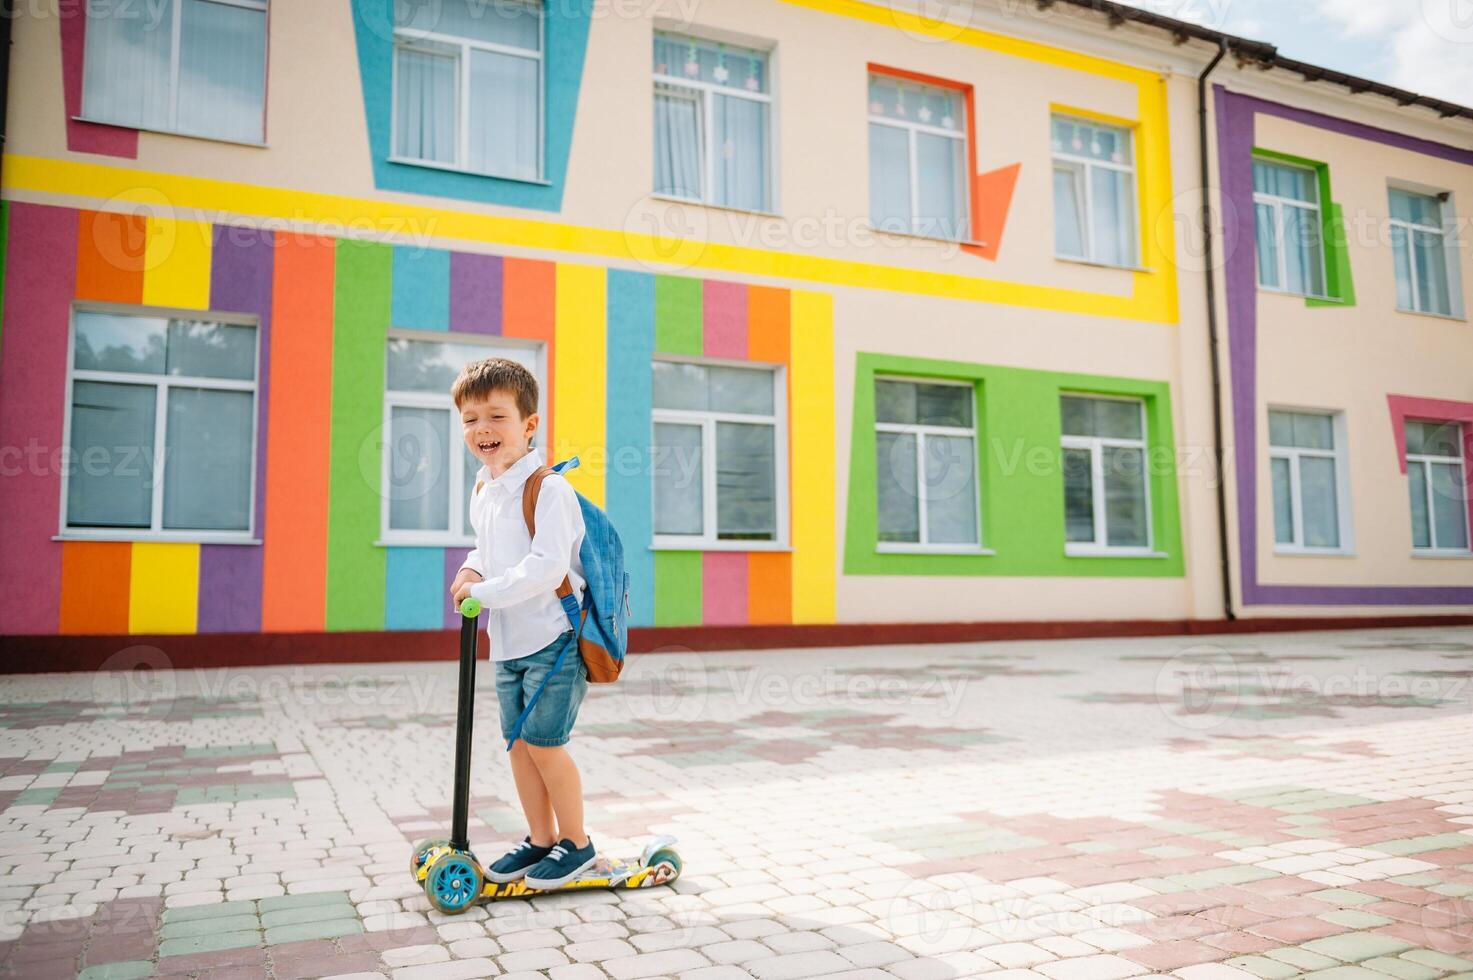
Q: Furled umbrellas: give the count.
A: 0